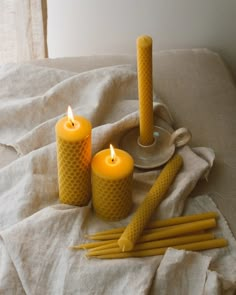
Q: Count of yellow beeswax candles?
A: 10